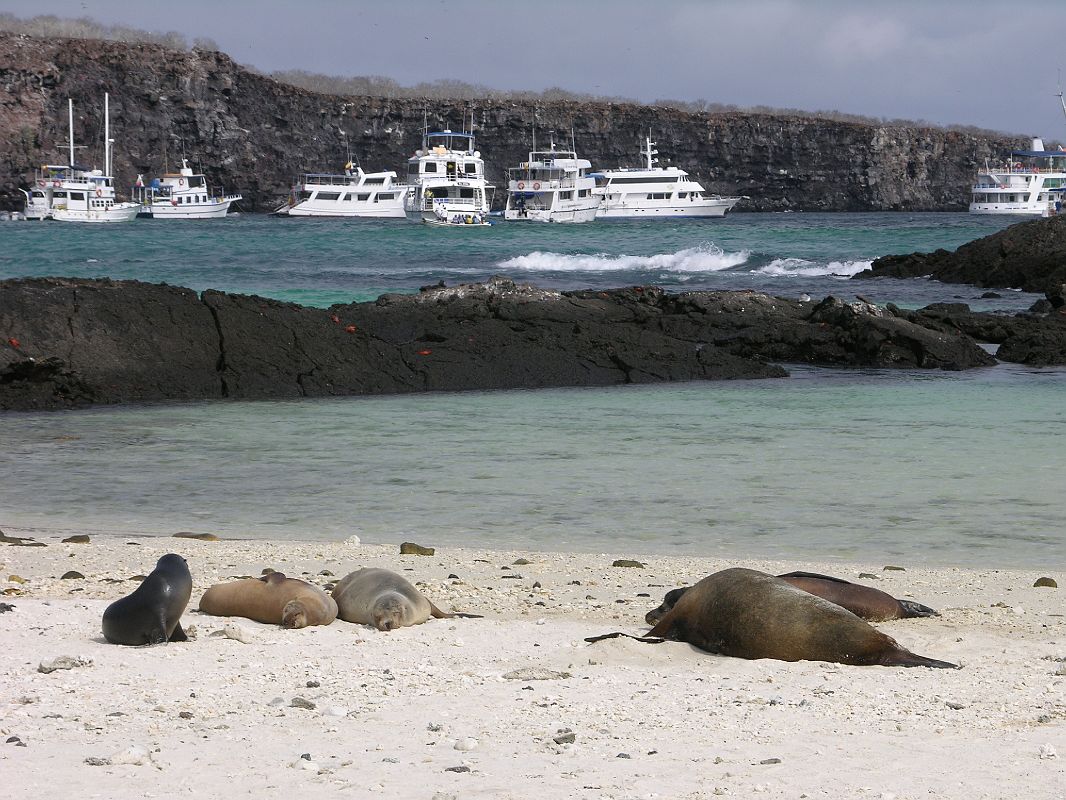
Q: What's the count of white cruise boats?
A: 7